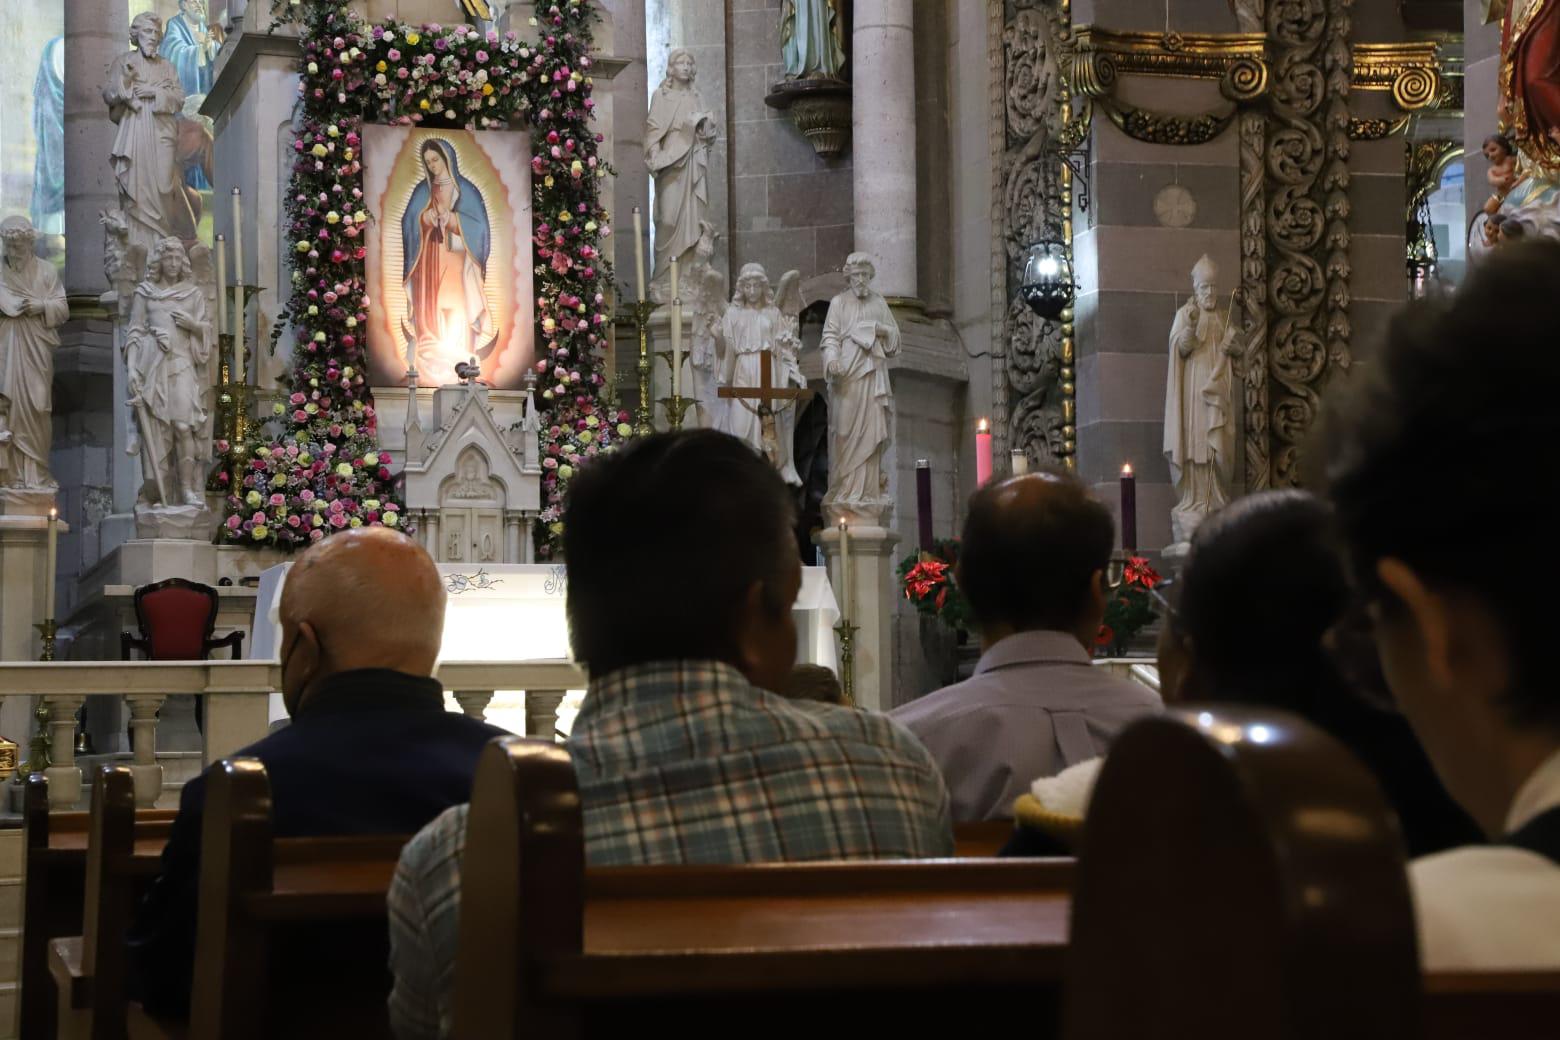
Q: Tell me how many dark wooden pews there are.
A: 5